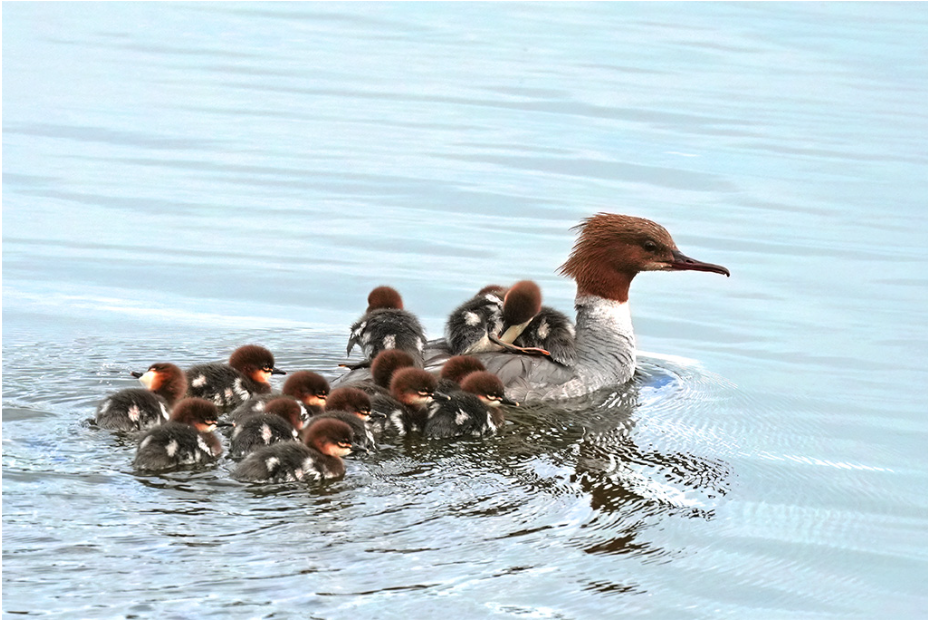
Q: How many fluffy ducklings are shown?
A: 14